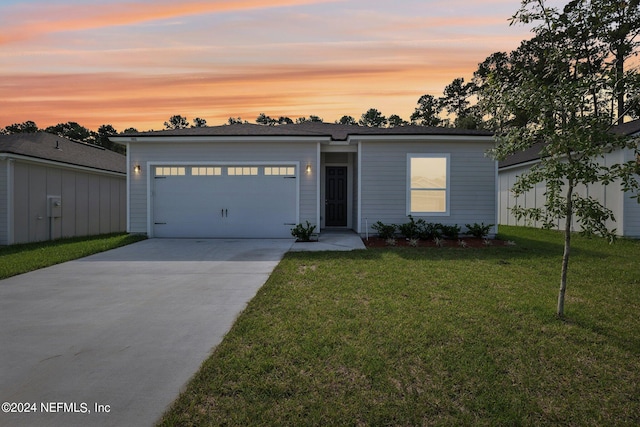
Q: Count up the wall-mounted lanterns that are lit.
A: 2